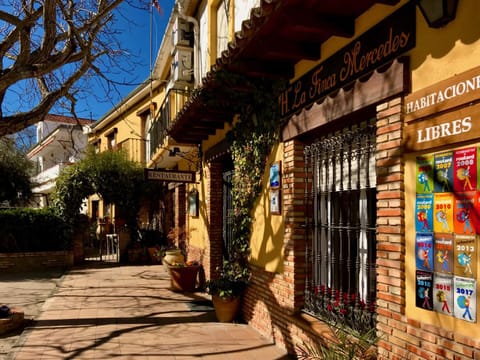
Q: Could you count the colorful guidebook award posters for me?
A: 12